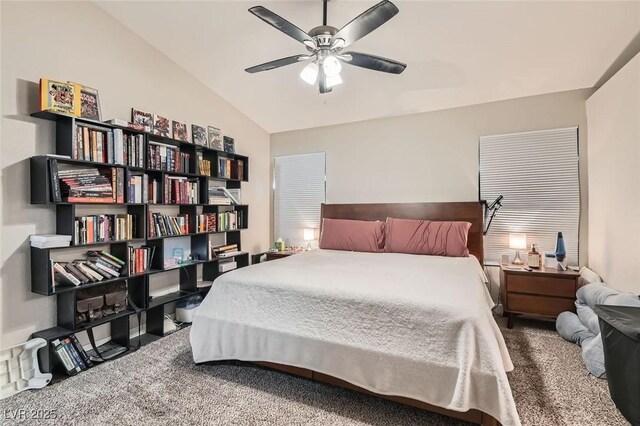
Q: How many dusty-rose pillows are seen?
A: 2